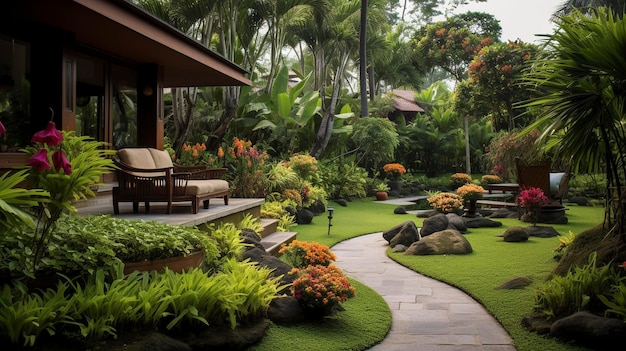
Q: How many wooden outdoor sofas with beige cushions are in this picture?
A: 1